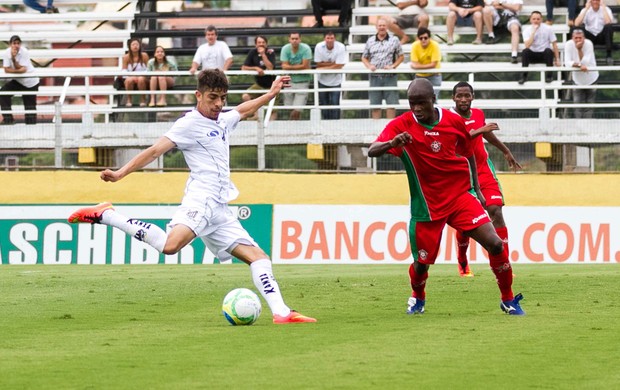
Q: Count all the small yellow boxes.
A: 3